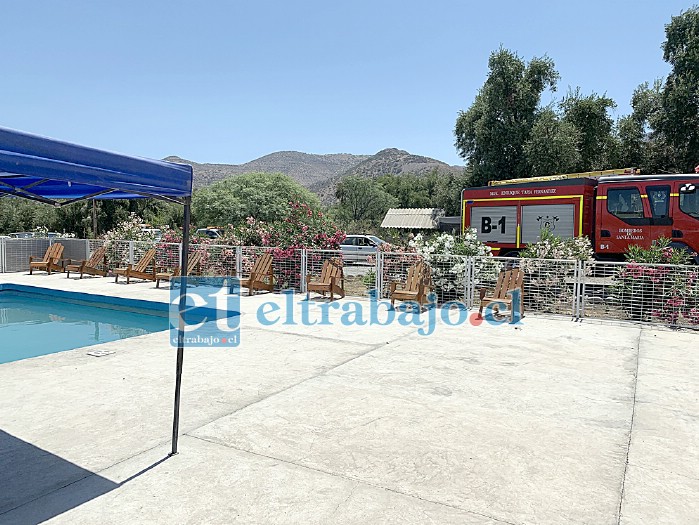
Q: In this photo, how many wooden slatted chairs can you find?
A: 8